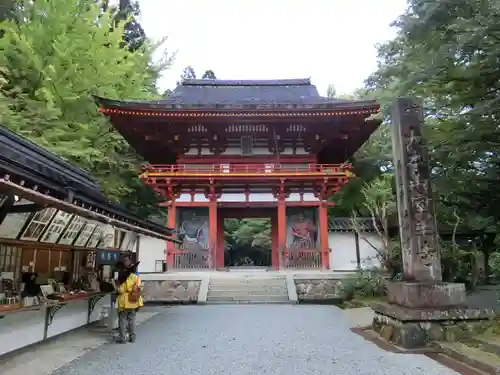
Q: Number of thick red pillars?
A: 4